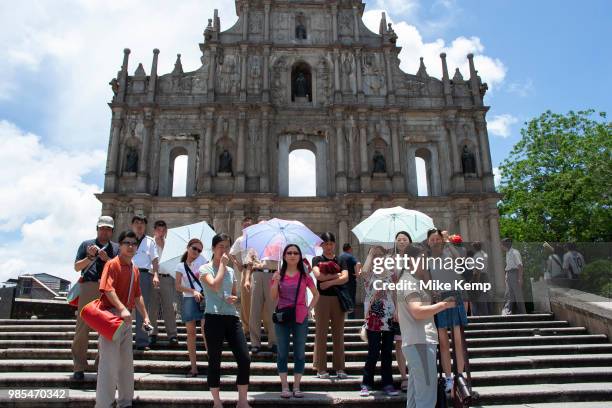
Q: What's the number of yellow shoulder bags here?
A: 0